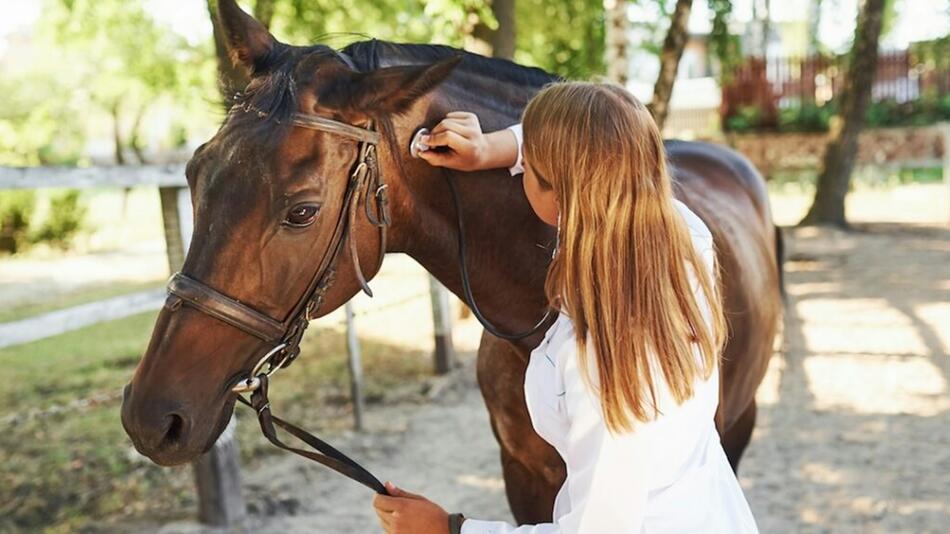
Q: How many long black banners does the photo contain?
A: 0